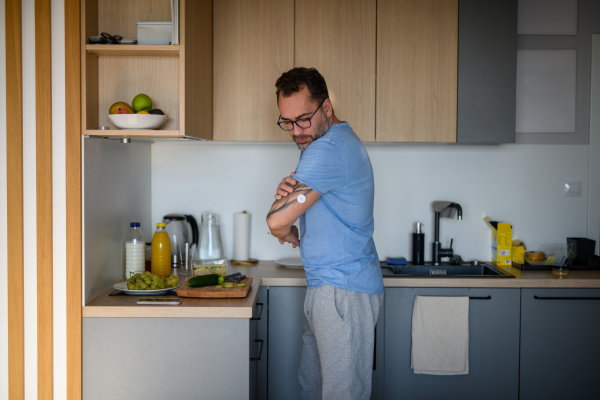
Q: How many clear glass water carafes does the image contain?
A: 1